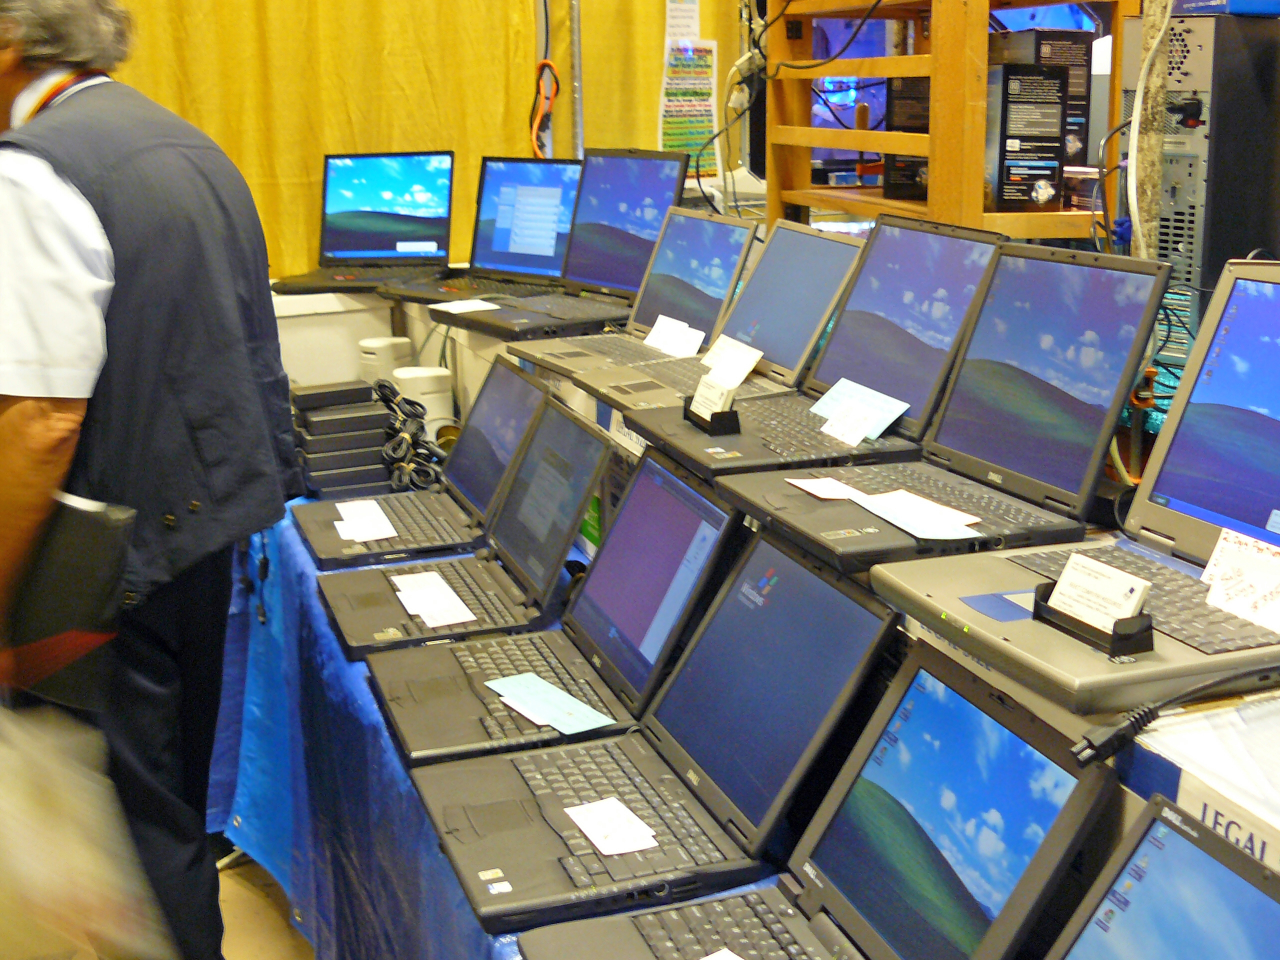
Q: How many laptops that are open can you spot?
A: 14